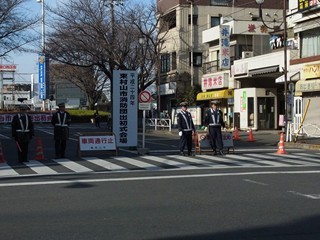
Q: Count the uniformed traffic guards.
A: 4